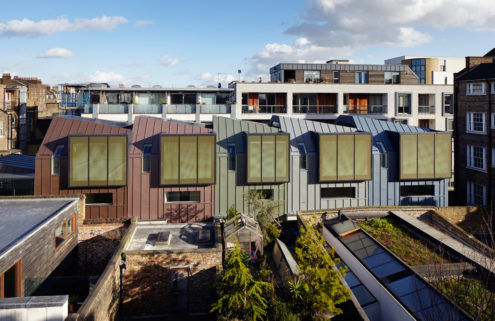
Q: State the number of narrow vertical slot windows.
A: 5